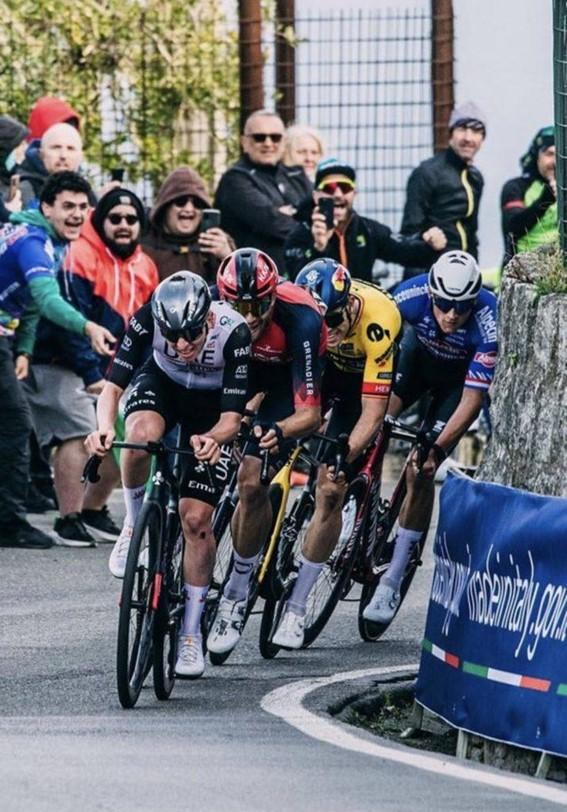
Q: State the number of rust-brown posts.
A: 3